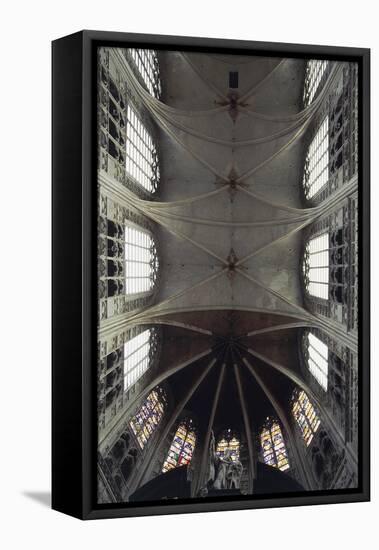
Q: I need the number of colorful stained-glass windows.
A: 5